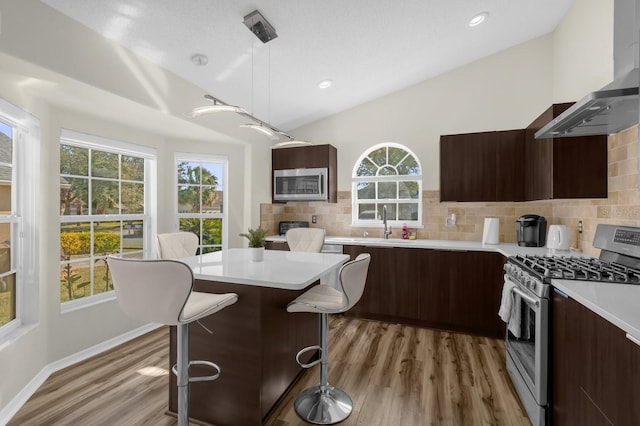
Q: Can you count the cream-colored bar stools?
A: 4